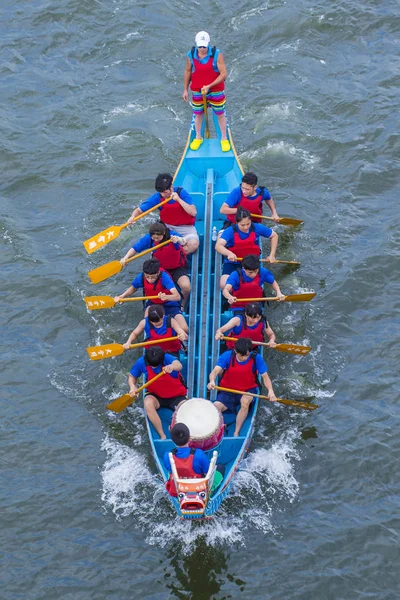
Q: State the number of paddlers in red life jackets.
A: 10